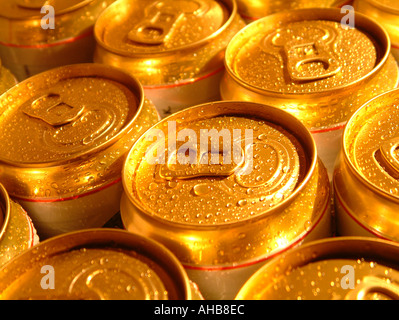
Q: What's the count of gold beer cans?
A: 12